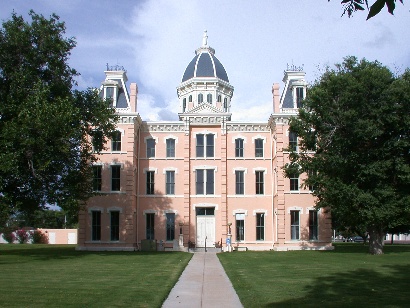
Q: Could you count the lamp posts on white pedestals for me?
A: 2